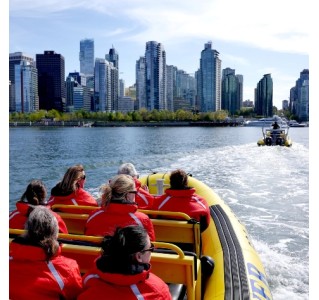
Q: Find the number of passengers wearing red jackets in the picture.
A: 7